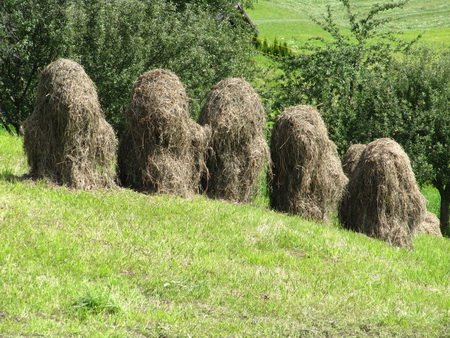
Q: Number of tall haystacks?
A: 5